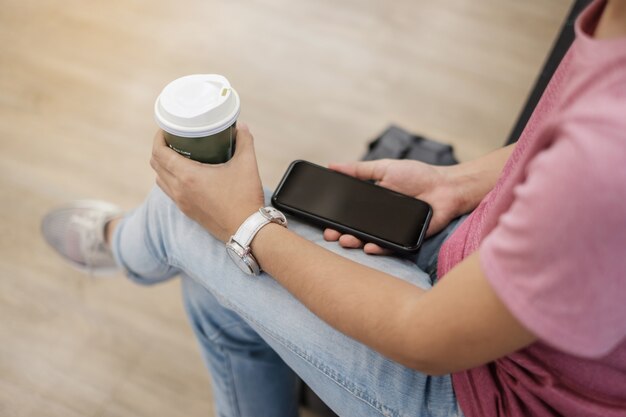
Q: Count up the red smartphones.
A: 0